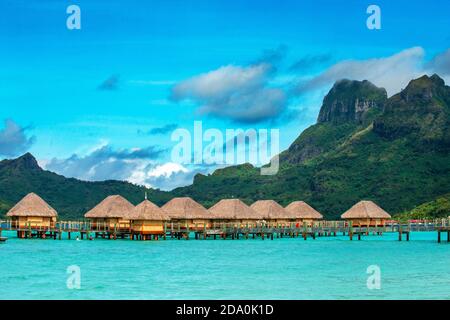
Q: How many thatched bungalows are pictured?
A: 8